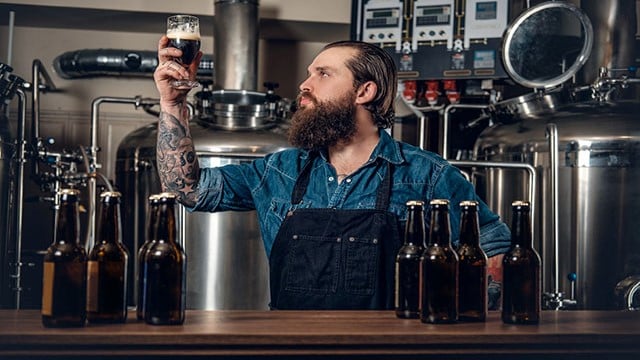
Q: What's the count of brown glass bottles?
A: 8